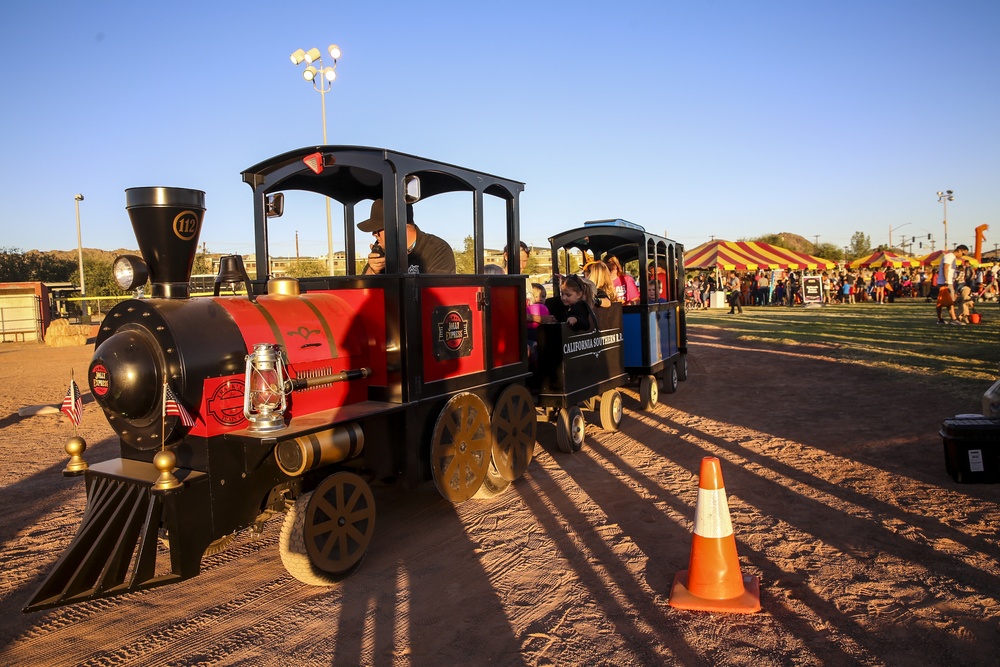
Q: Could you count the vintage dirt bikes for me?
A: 0